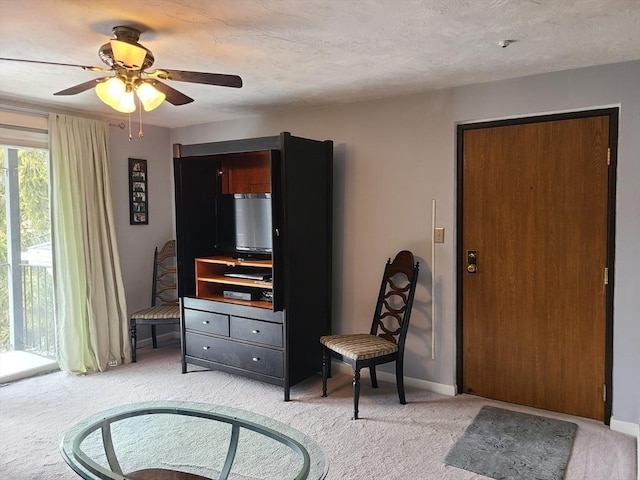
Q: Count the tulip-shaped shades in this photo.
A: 3